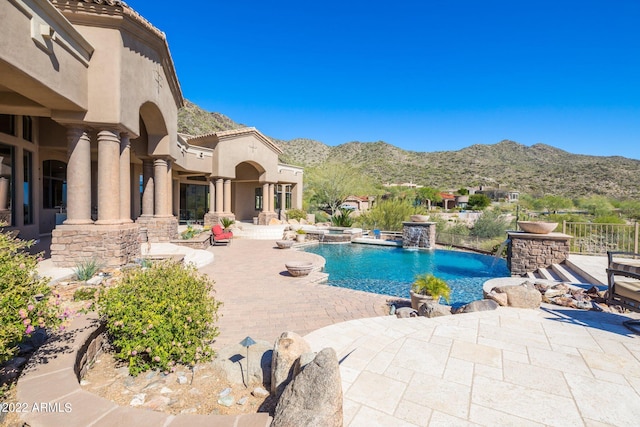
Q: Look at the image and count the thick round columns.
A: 11